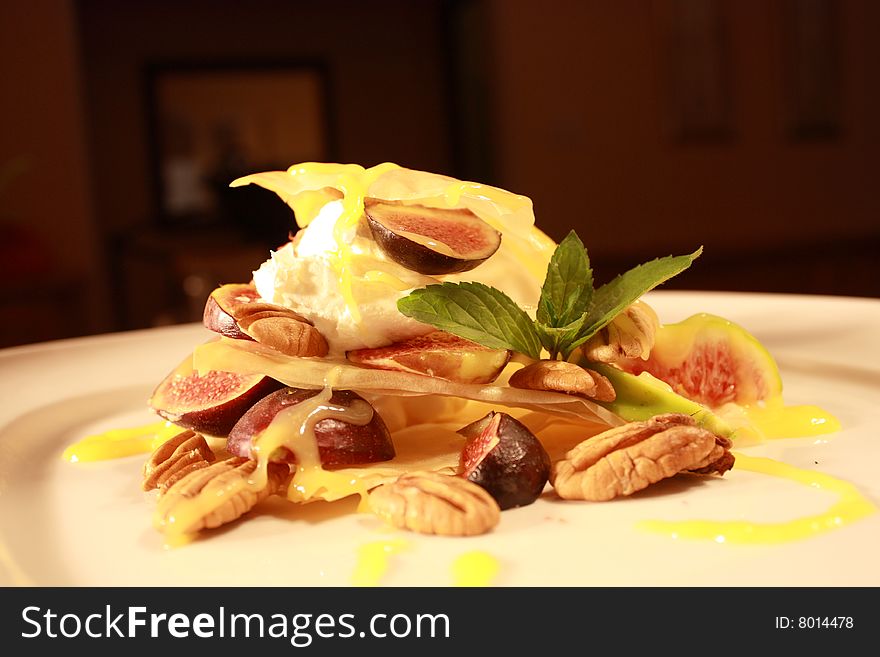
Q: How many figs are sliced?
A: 7